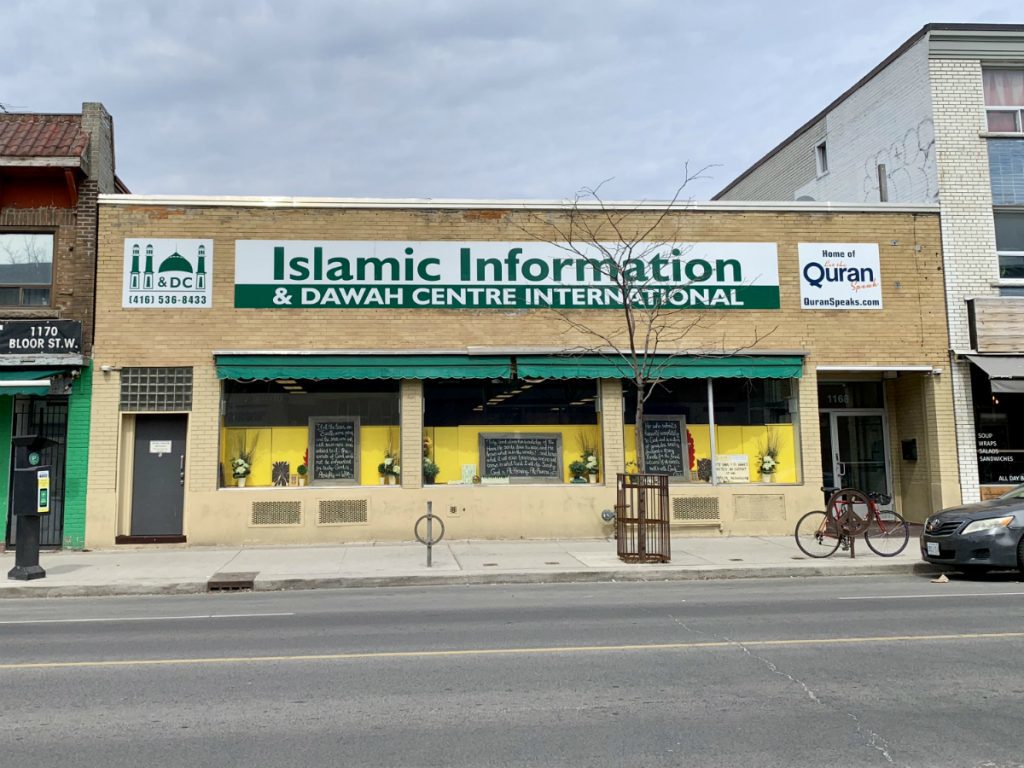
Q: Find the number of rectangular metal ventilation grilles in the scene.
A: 3